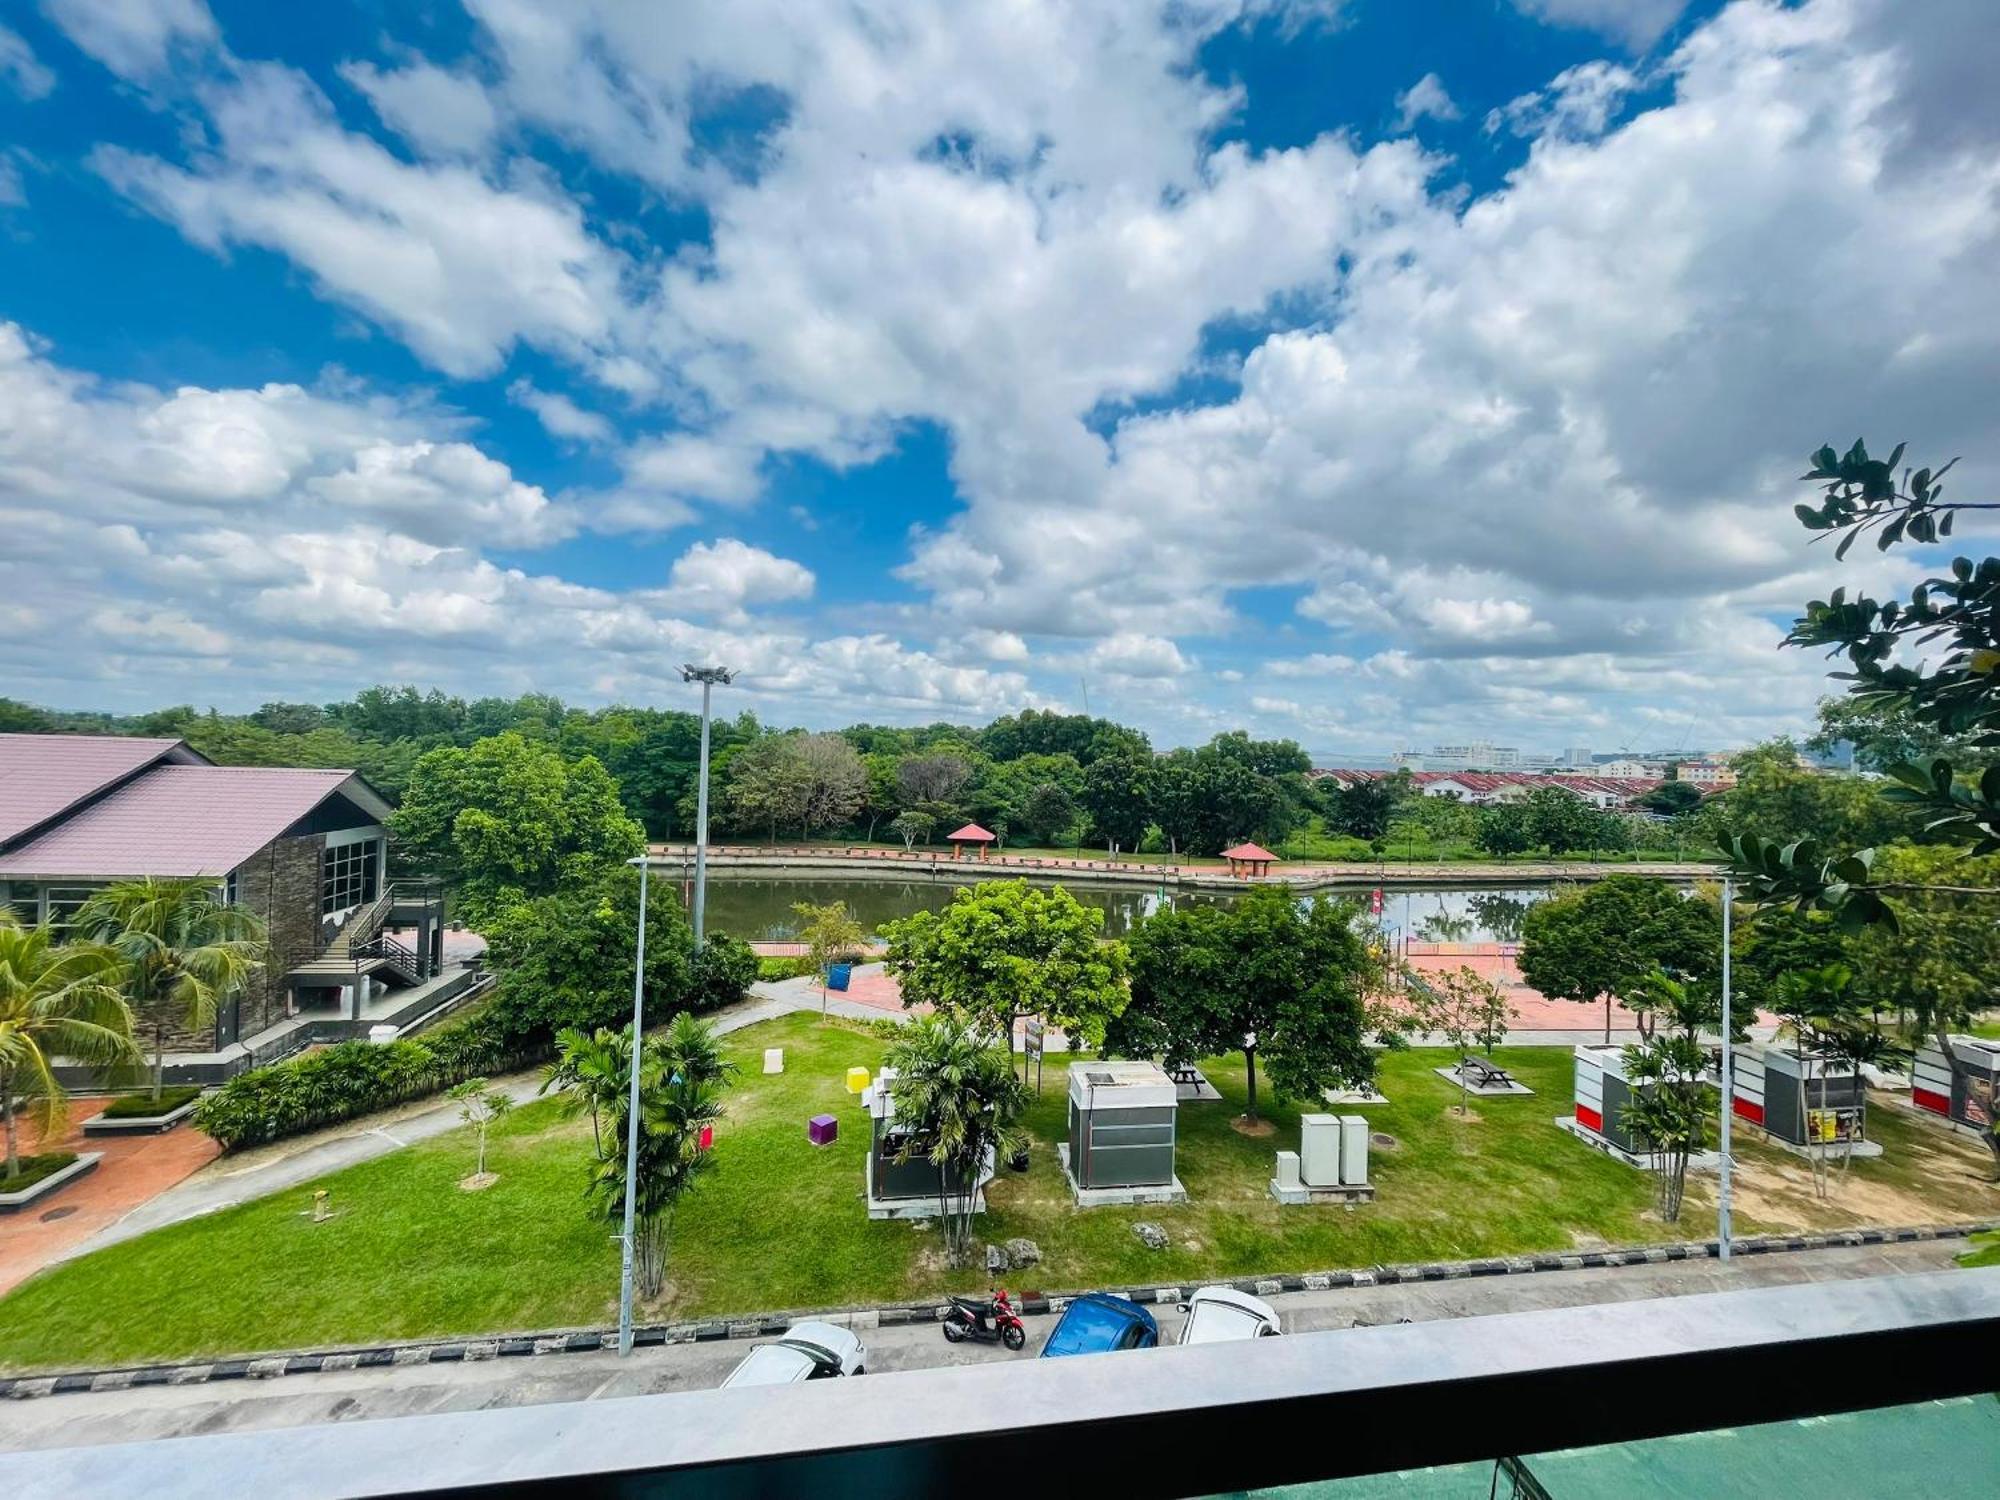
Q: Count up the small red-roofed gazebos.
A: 2